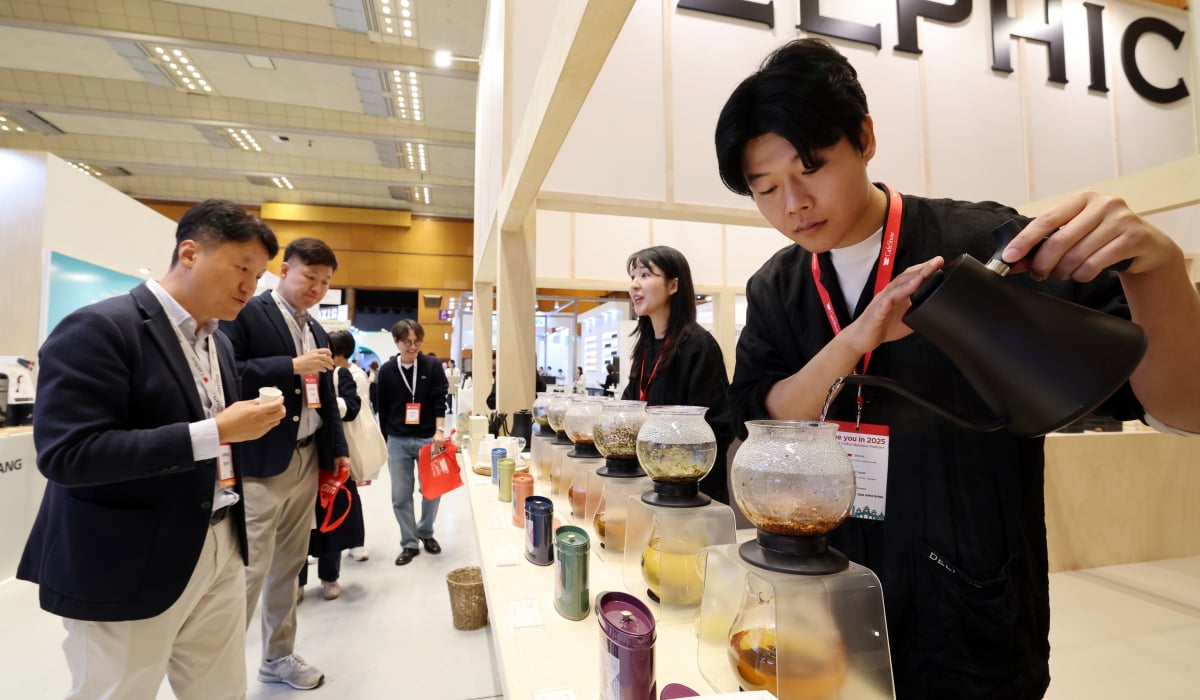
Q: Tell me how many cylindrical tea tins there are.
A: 6